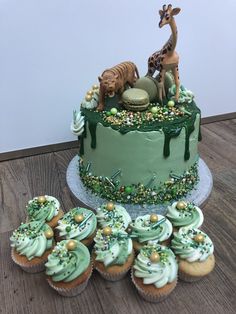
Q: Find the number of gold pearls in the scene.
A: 13